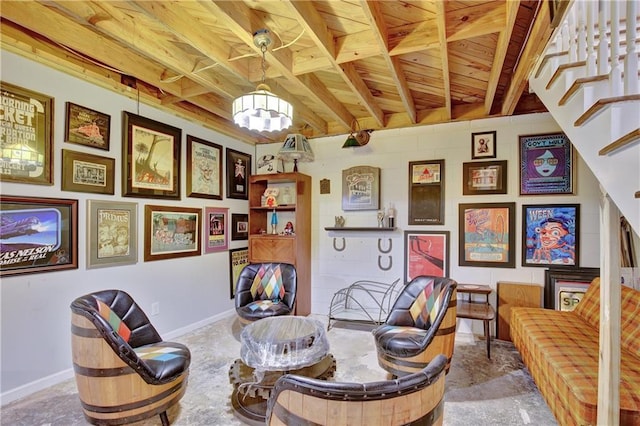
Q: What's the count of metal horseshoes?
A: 3